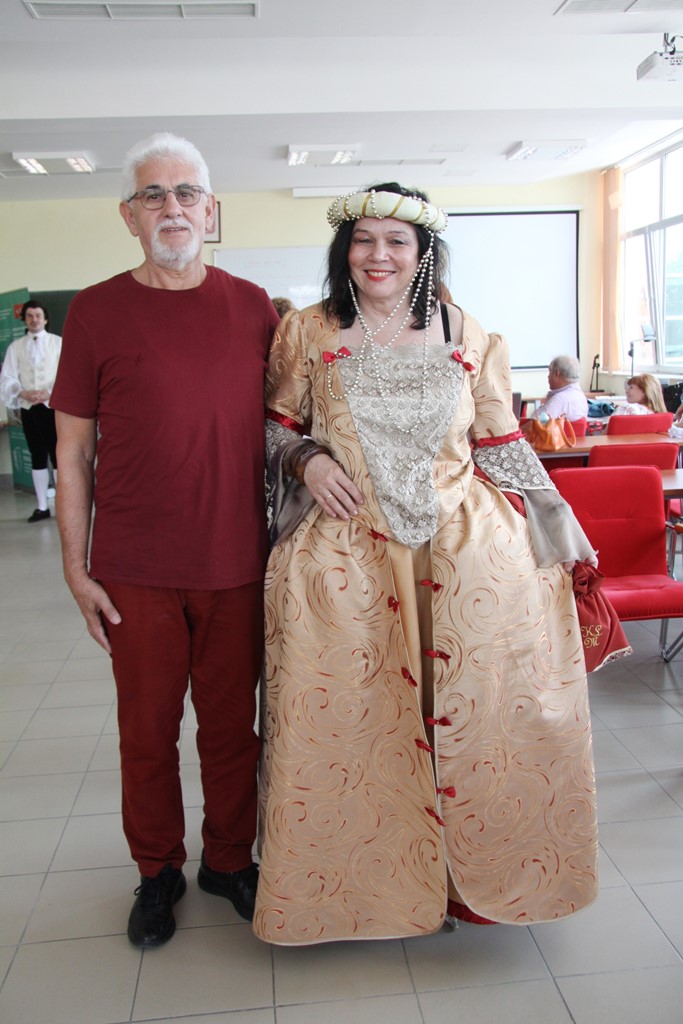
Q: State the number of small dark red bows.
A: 11